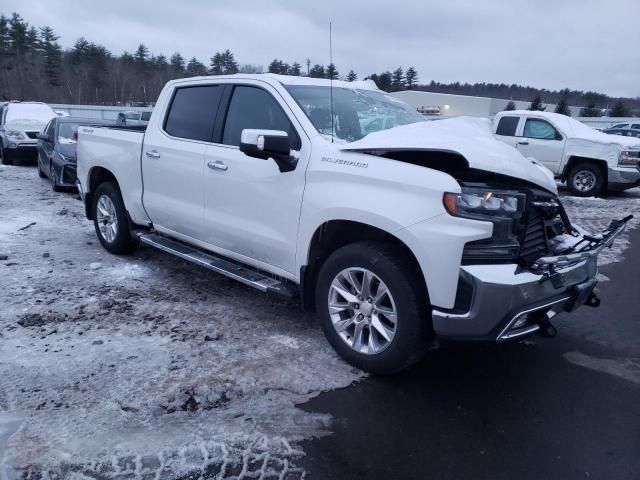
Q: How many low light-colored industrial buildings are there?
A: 1